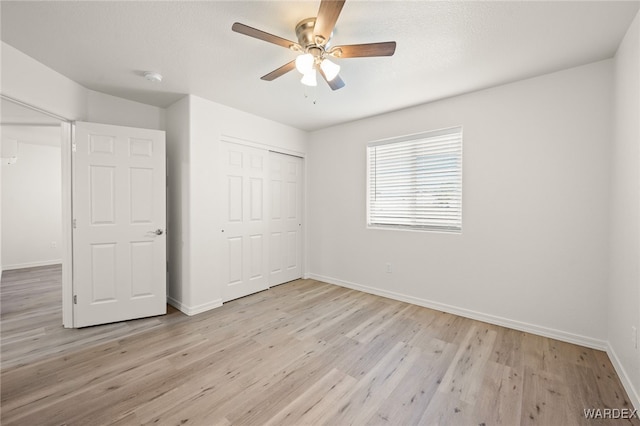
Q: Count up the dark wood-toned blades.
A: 5